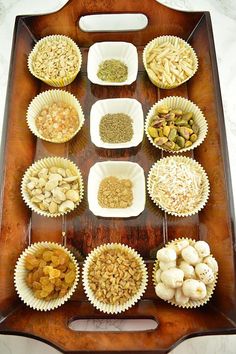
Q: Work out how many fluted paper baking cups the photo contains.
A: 9